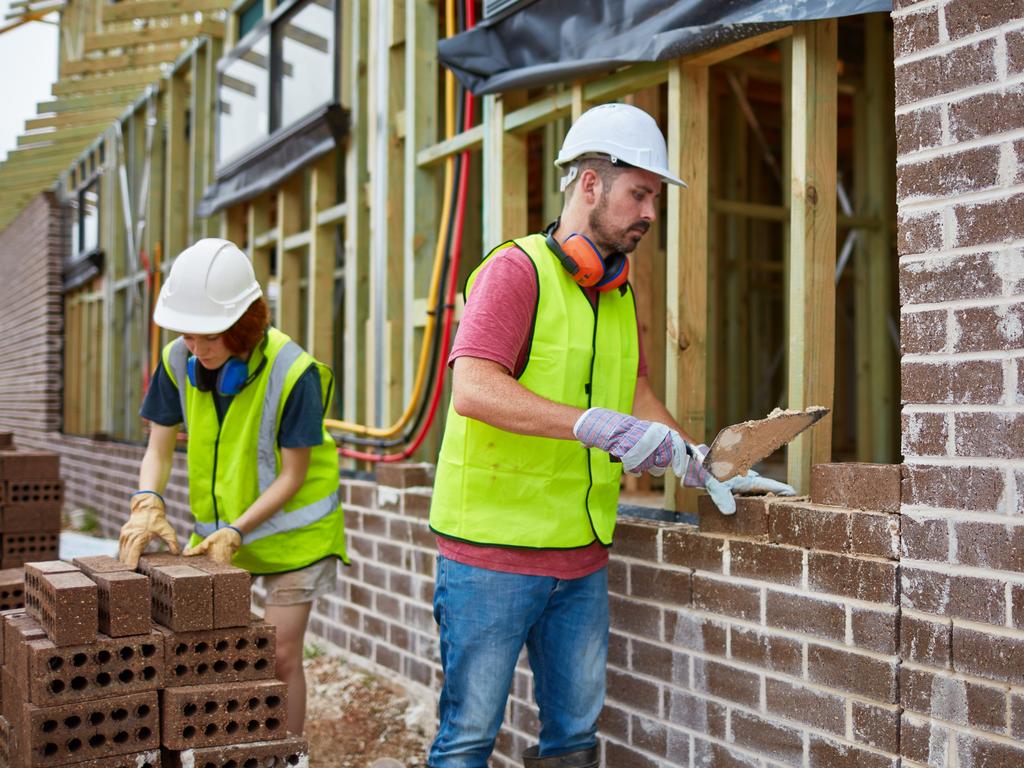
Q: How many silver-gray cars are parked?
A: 0